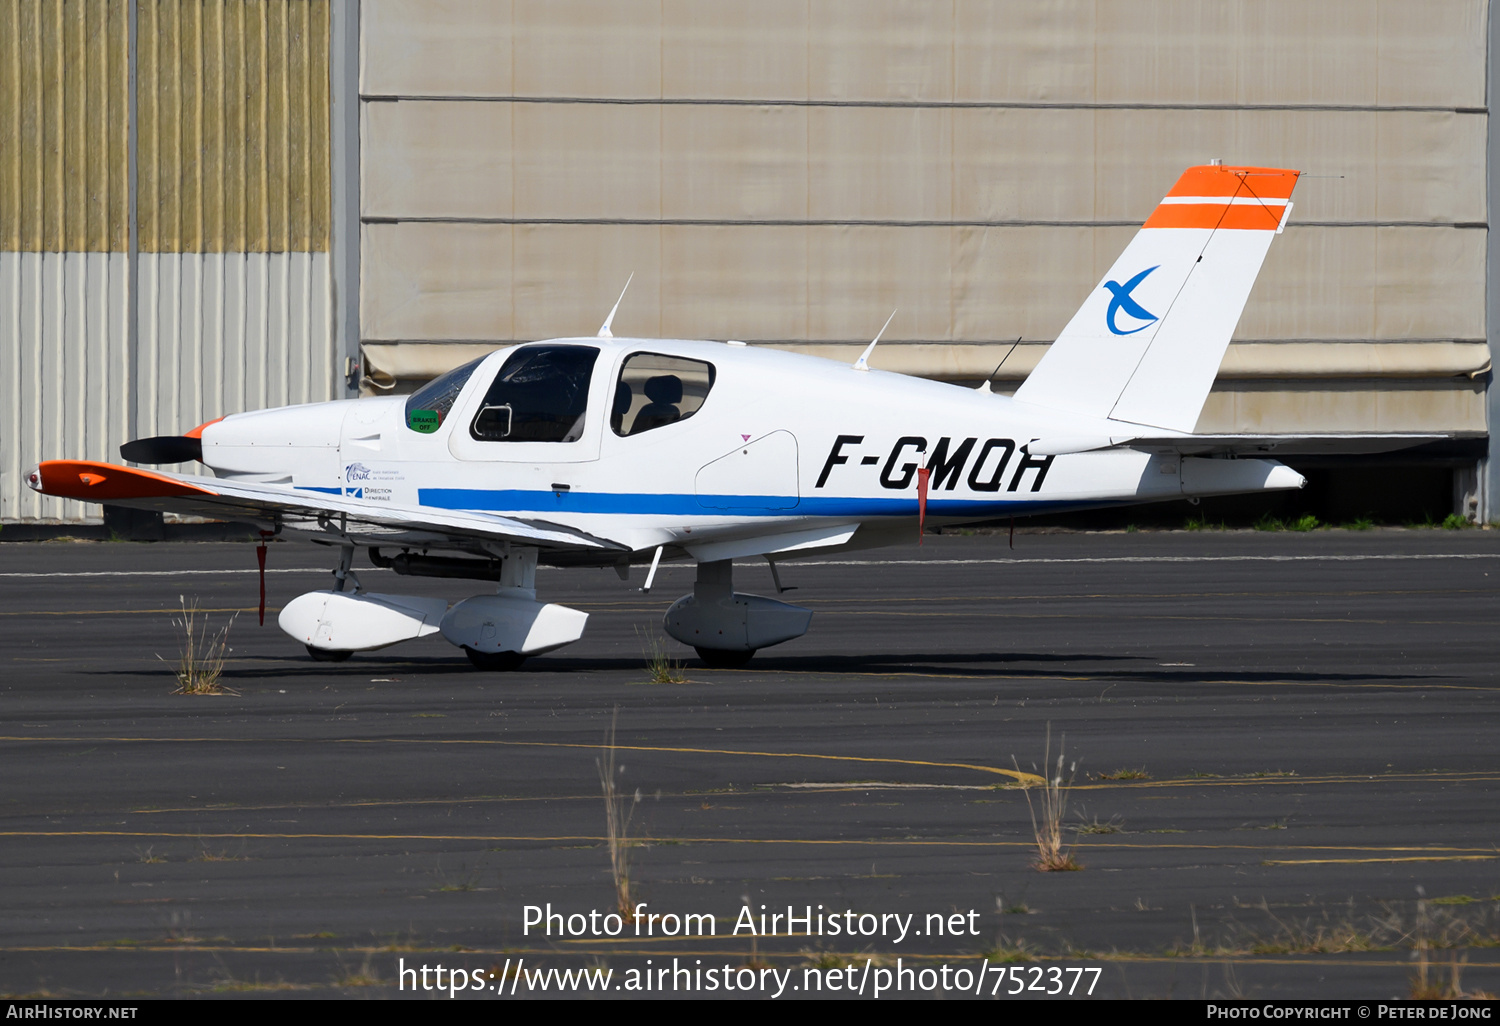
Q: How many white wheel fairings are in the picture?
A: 3